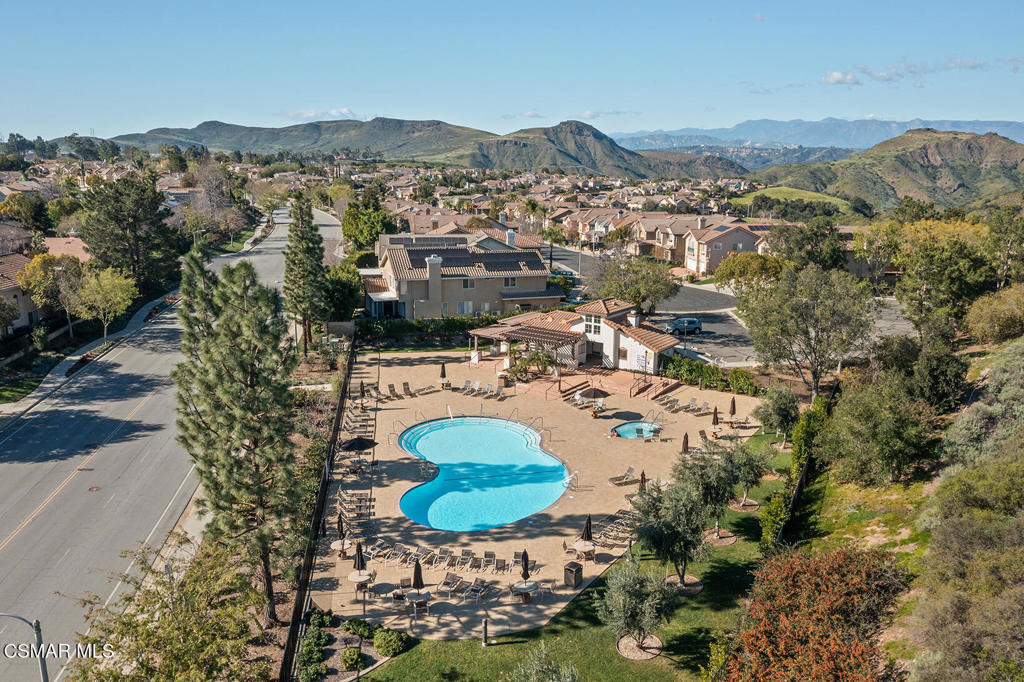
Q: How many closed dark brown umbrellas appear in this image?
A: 11